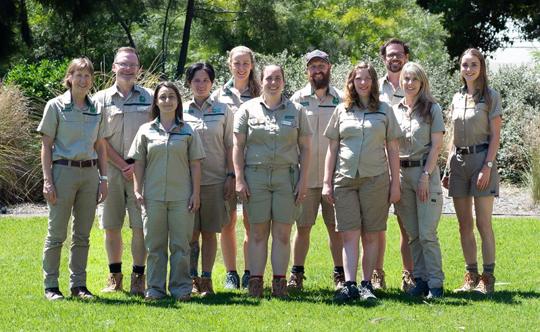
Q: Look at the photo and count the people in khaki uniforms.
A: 11